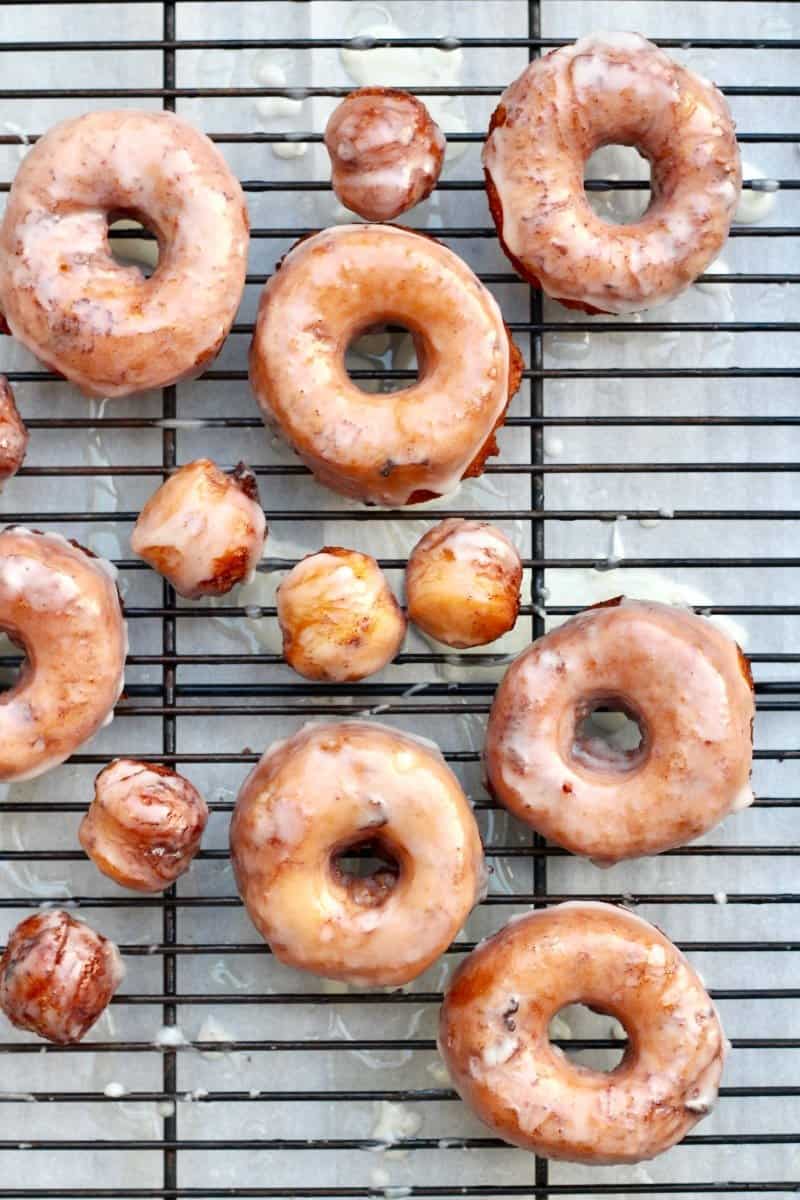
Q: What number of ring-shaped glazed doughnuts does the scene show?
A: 7